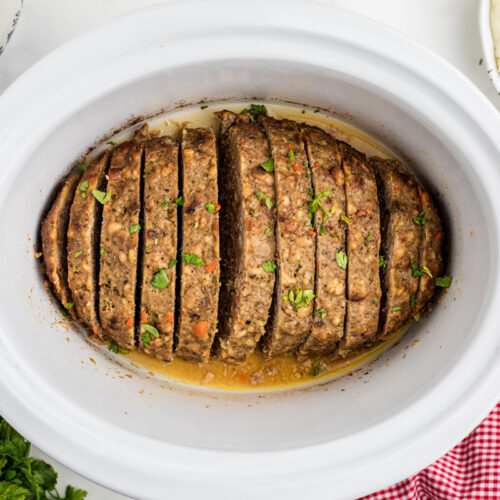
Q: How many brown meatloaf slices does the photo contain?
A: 11